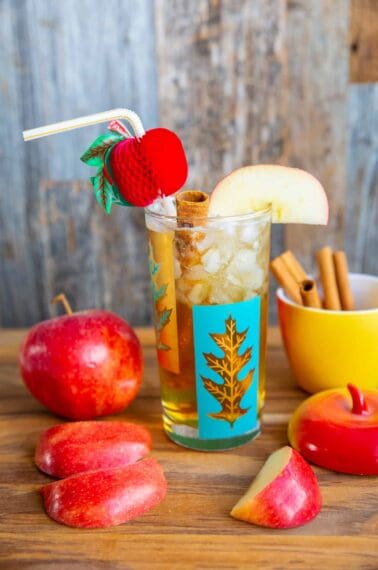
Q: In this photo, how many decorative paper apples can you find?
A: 1